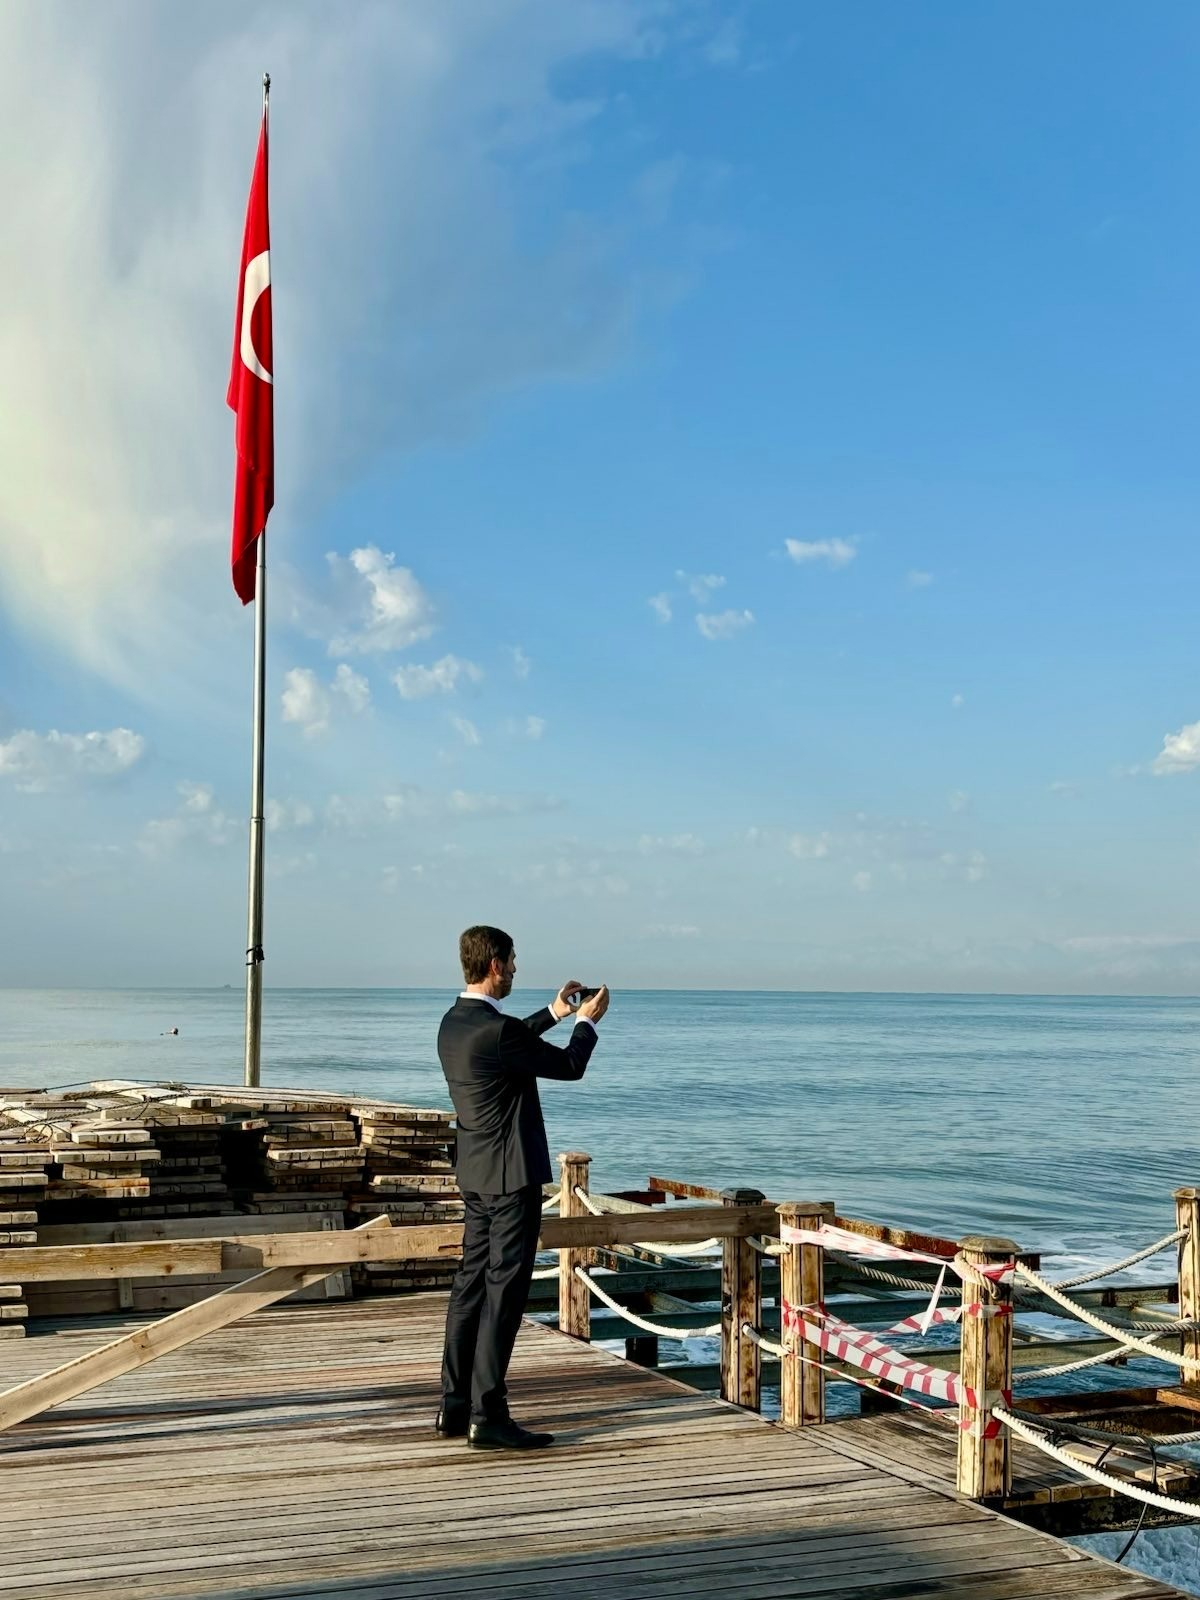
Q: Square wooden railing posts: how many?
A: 5